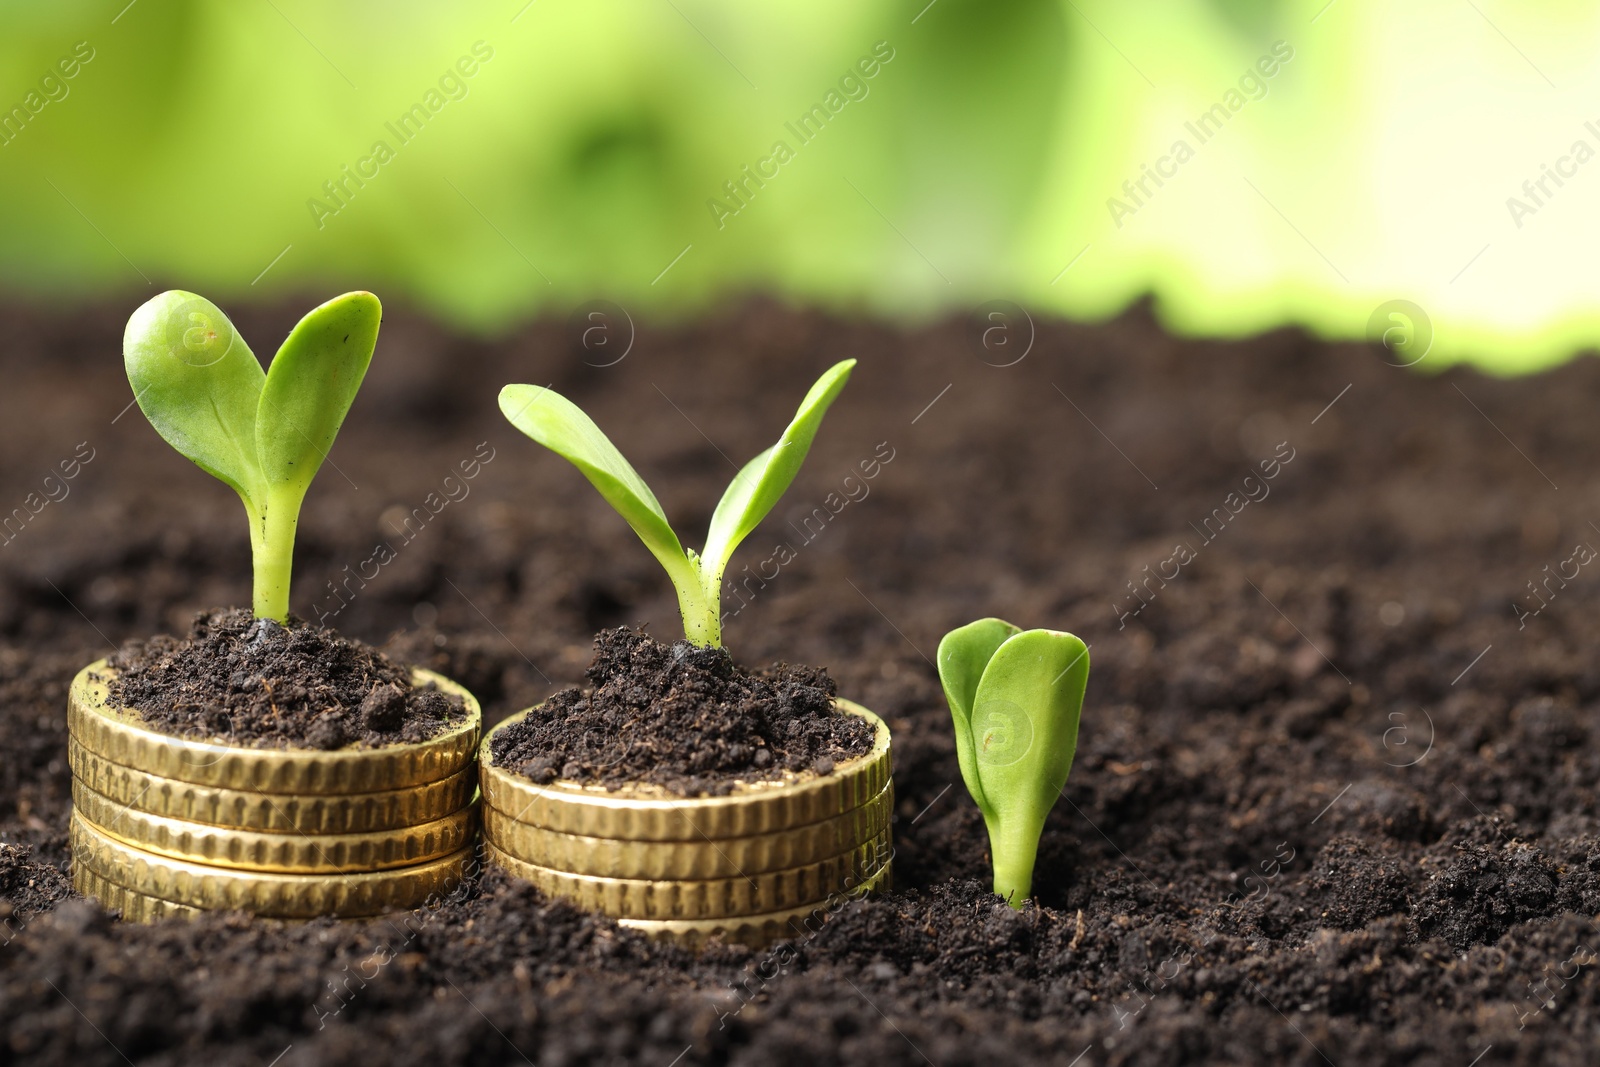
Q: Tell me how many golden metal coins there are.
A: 9